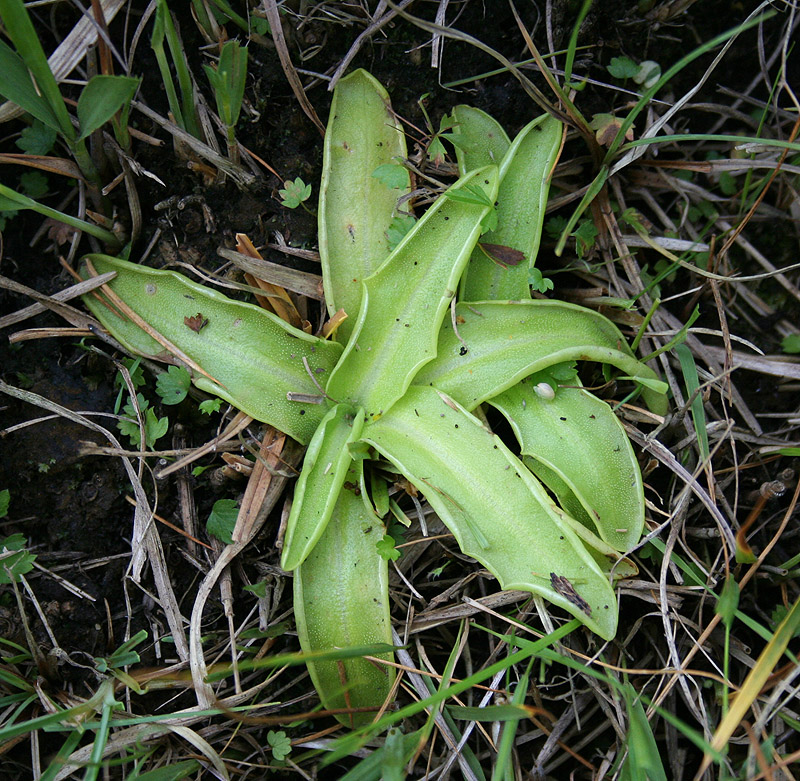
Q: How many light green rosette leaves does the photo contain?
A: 11